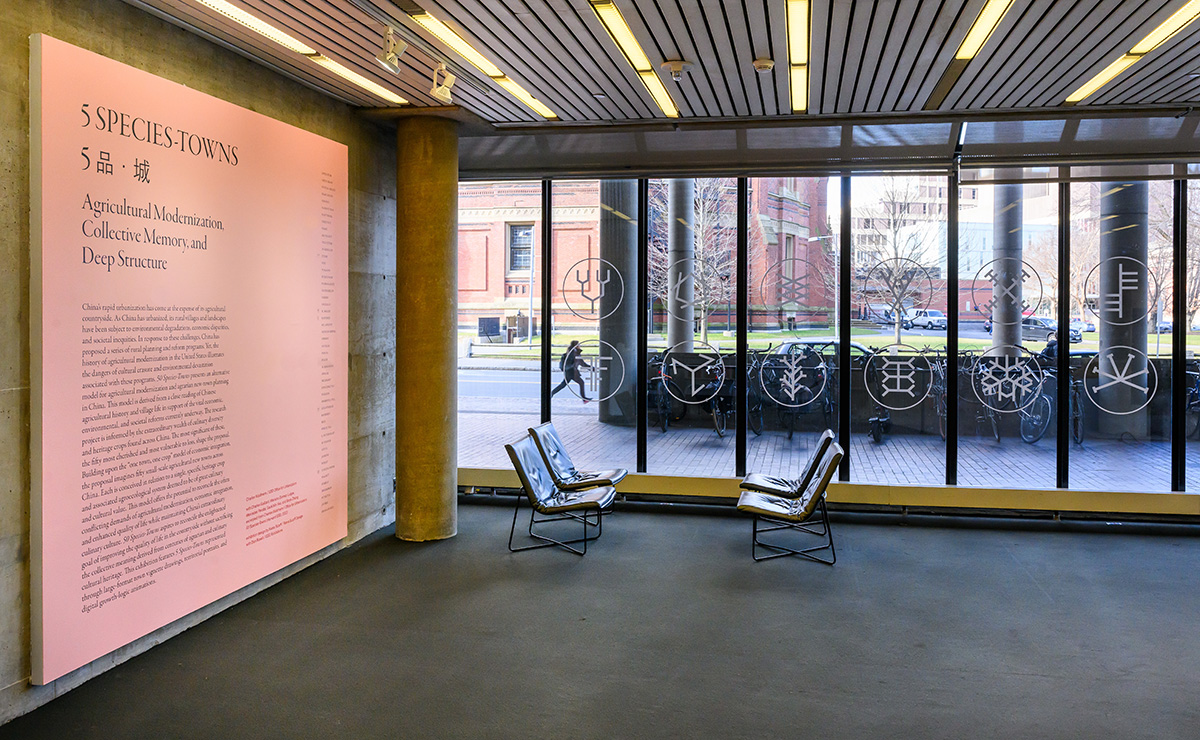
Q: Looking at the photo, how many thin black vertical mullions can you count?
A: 7